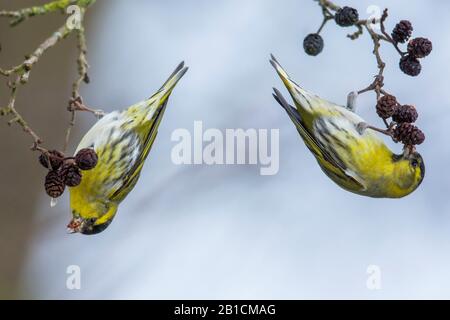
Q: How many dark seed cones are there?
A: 12